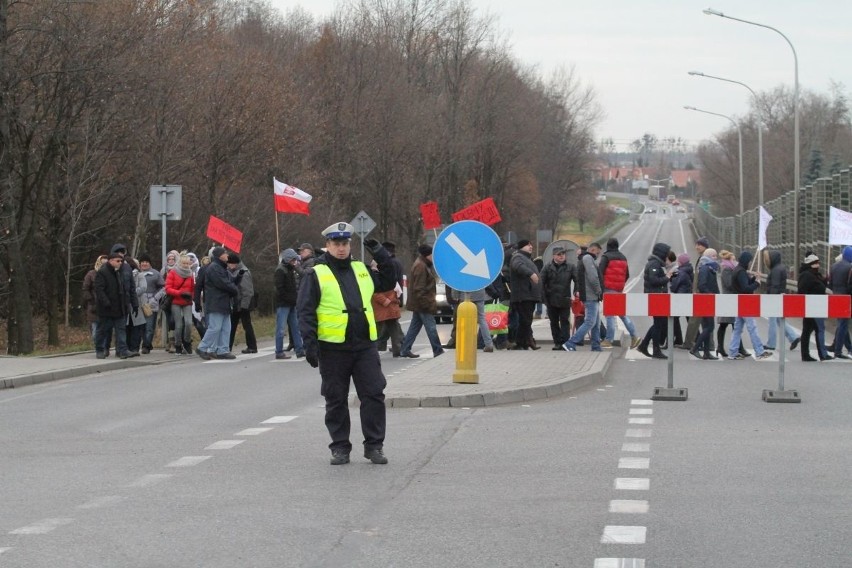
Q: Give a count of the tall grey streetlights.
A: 3